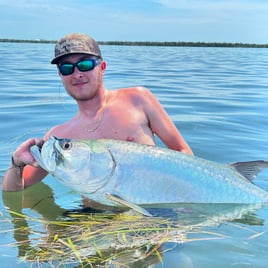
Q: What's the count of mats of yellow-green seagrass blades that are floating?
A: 1